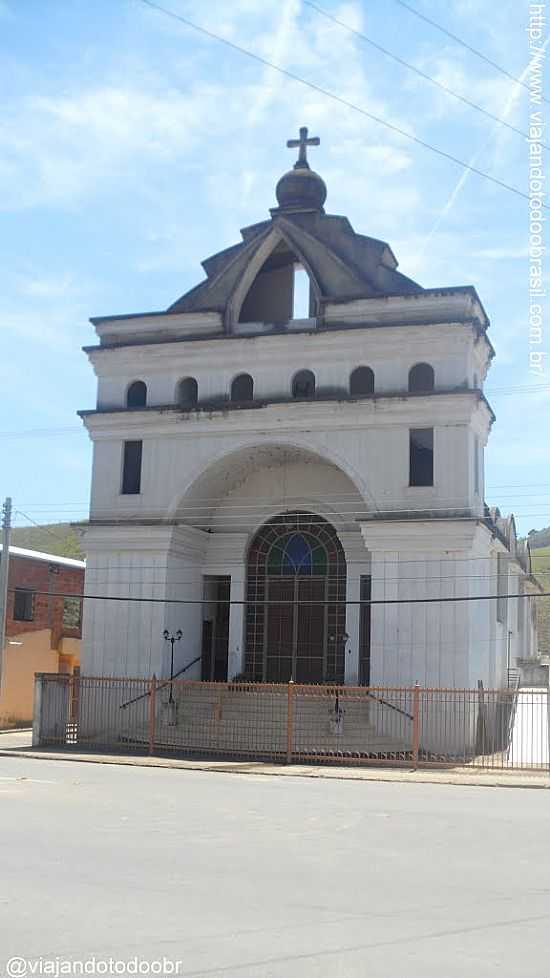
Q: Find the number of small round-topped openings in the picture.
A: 6